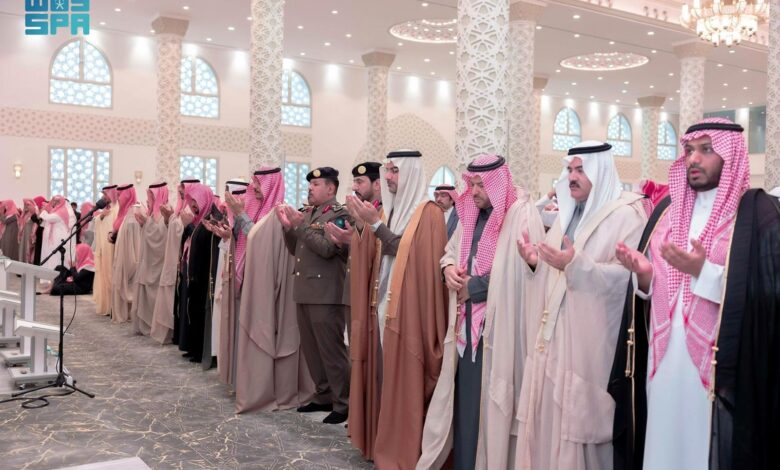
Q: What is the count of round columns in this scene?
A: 9